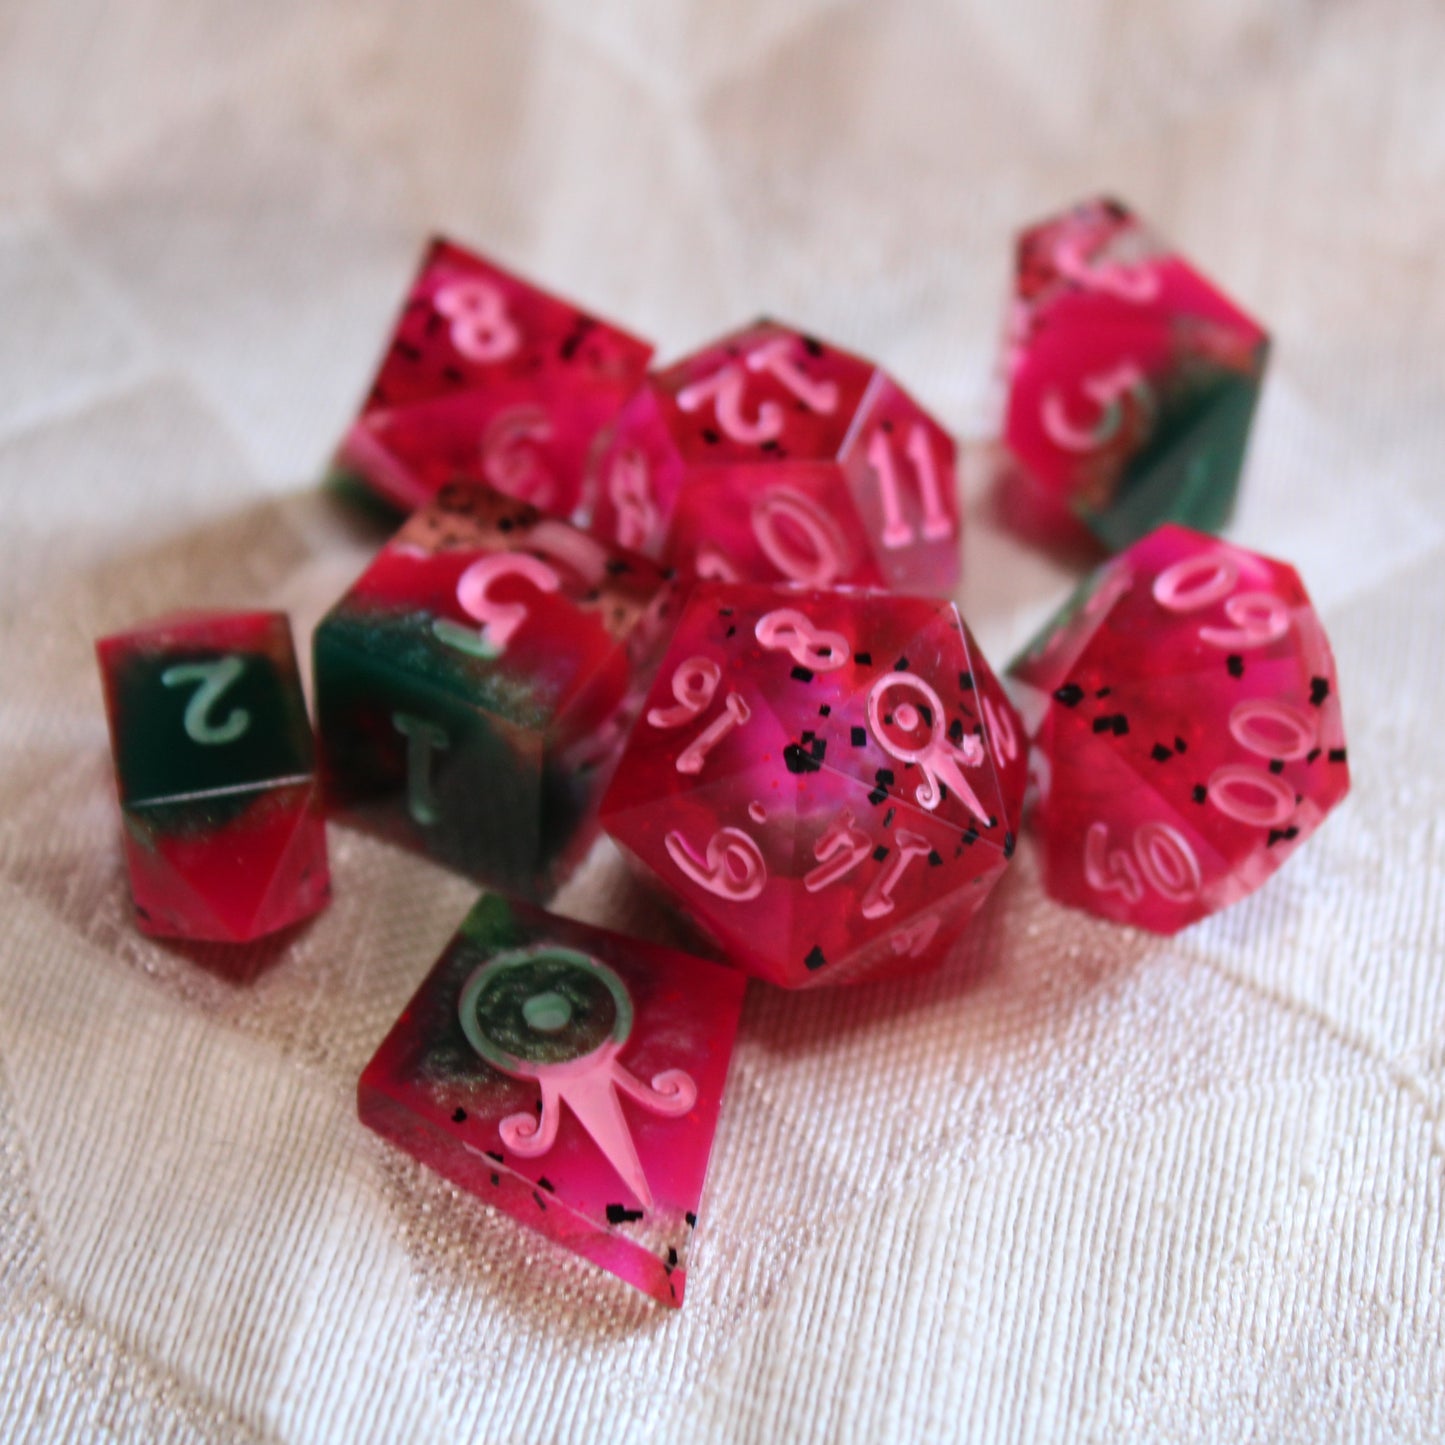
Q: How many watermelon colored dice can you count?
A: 8